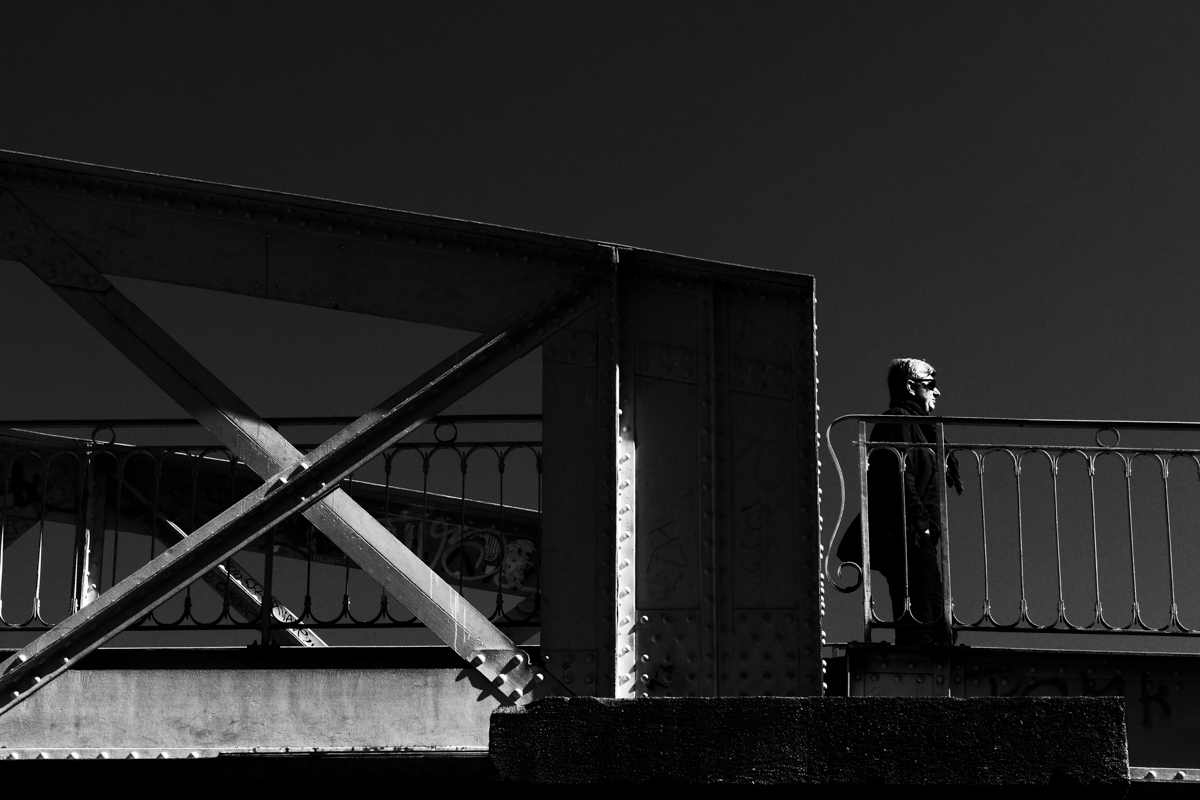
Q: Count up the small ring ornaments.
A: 3